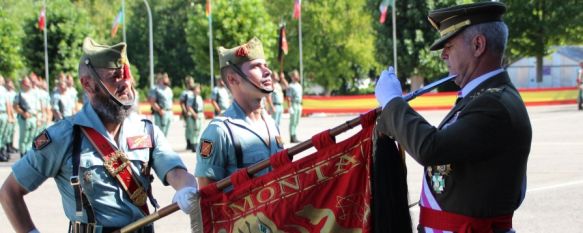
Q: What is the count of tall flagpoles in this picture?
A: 5